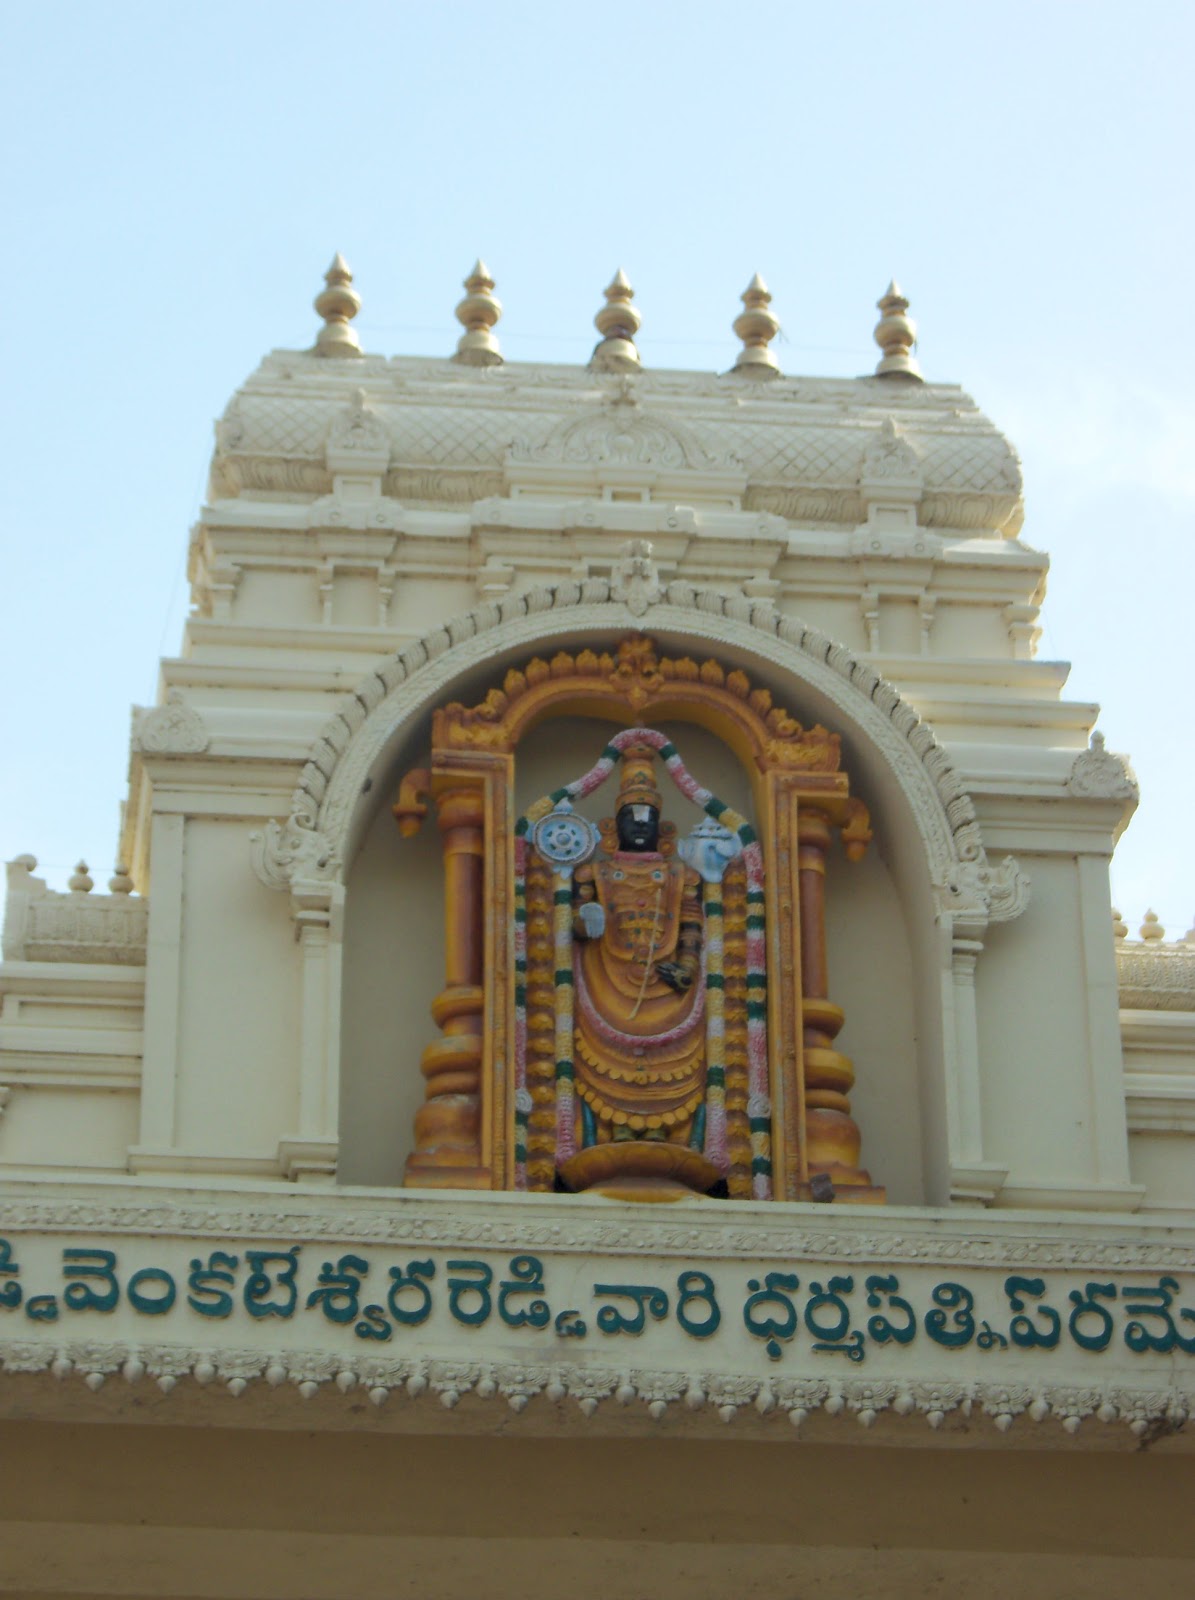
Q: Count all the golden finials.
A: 5